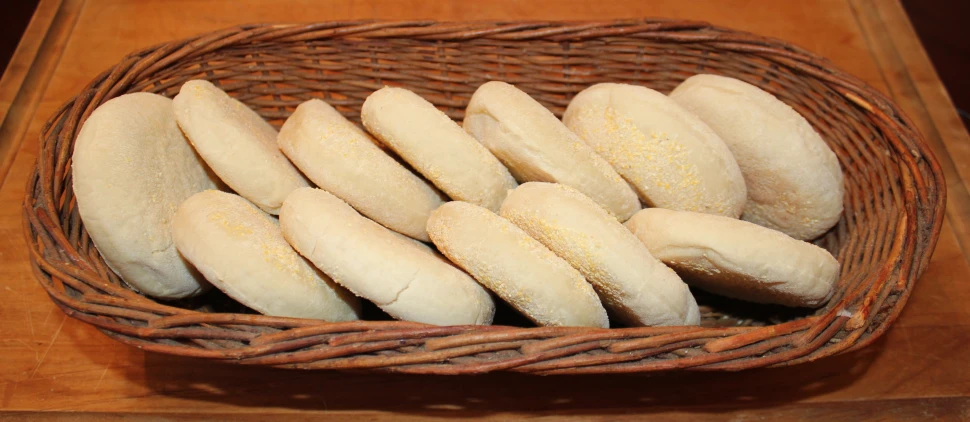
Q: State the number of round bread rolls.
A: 12